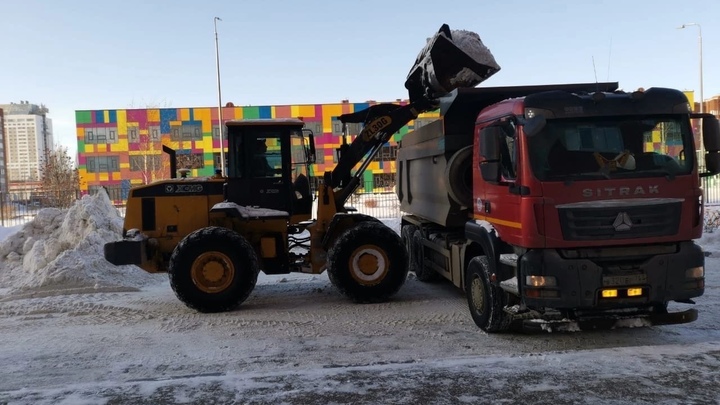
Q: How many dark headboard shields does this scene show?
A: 1